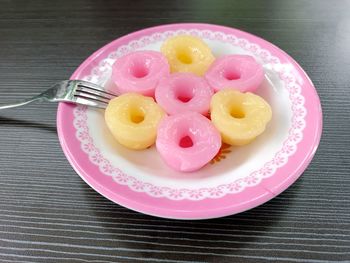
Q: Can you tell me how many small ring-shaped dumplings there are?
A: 7